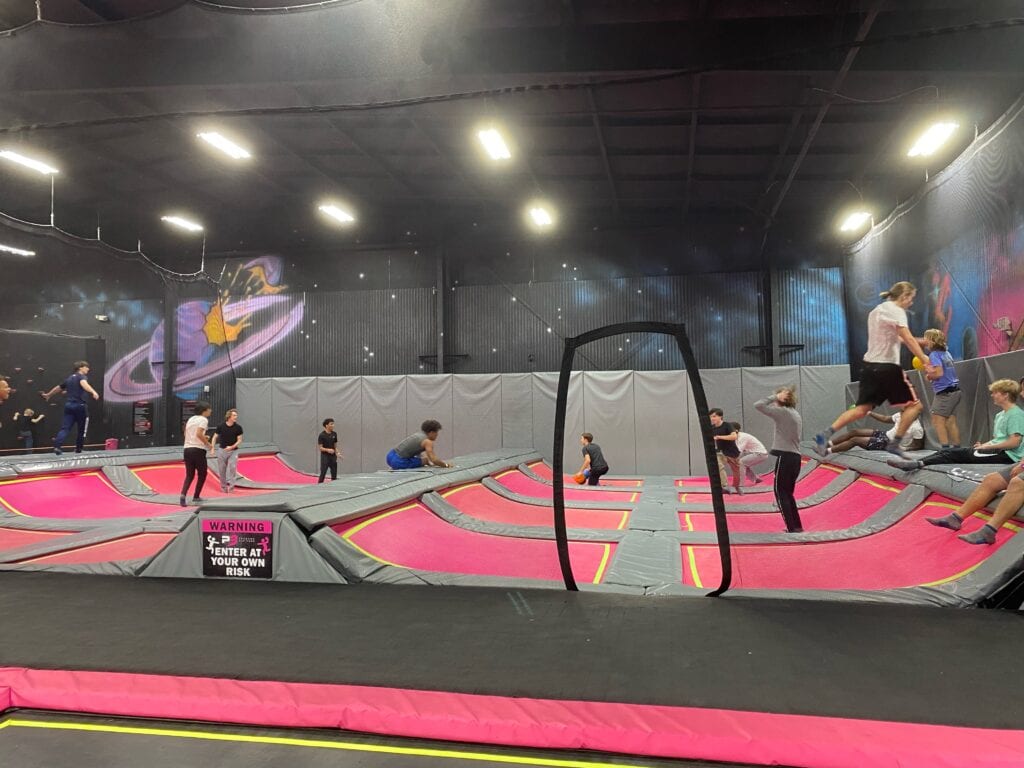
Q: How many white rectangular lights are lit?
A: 9